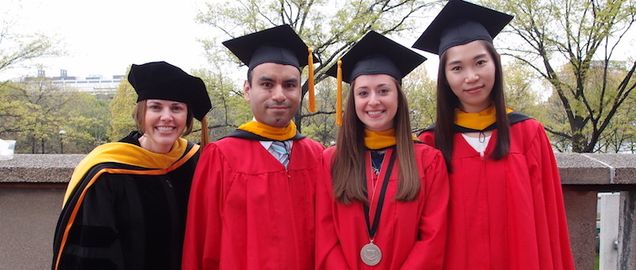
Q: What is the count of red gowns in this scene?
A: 3